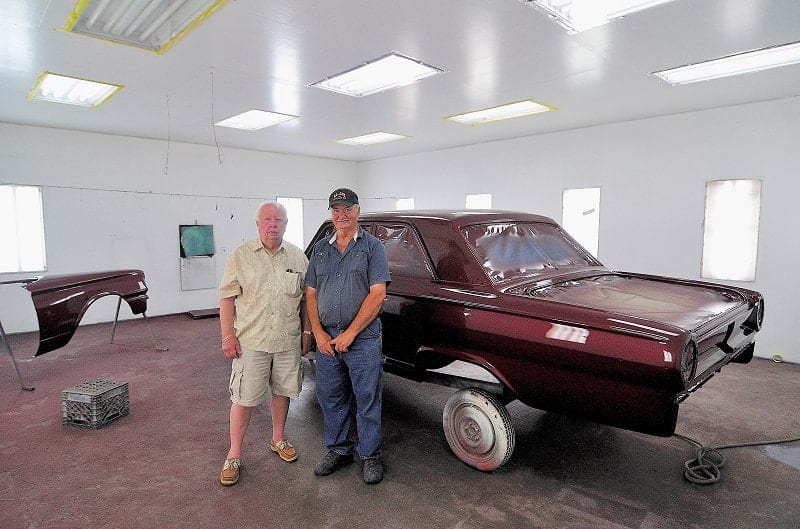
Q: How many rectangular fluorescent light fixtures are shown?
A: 8